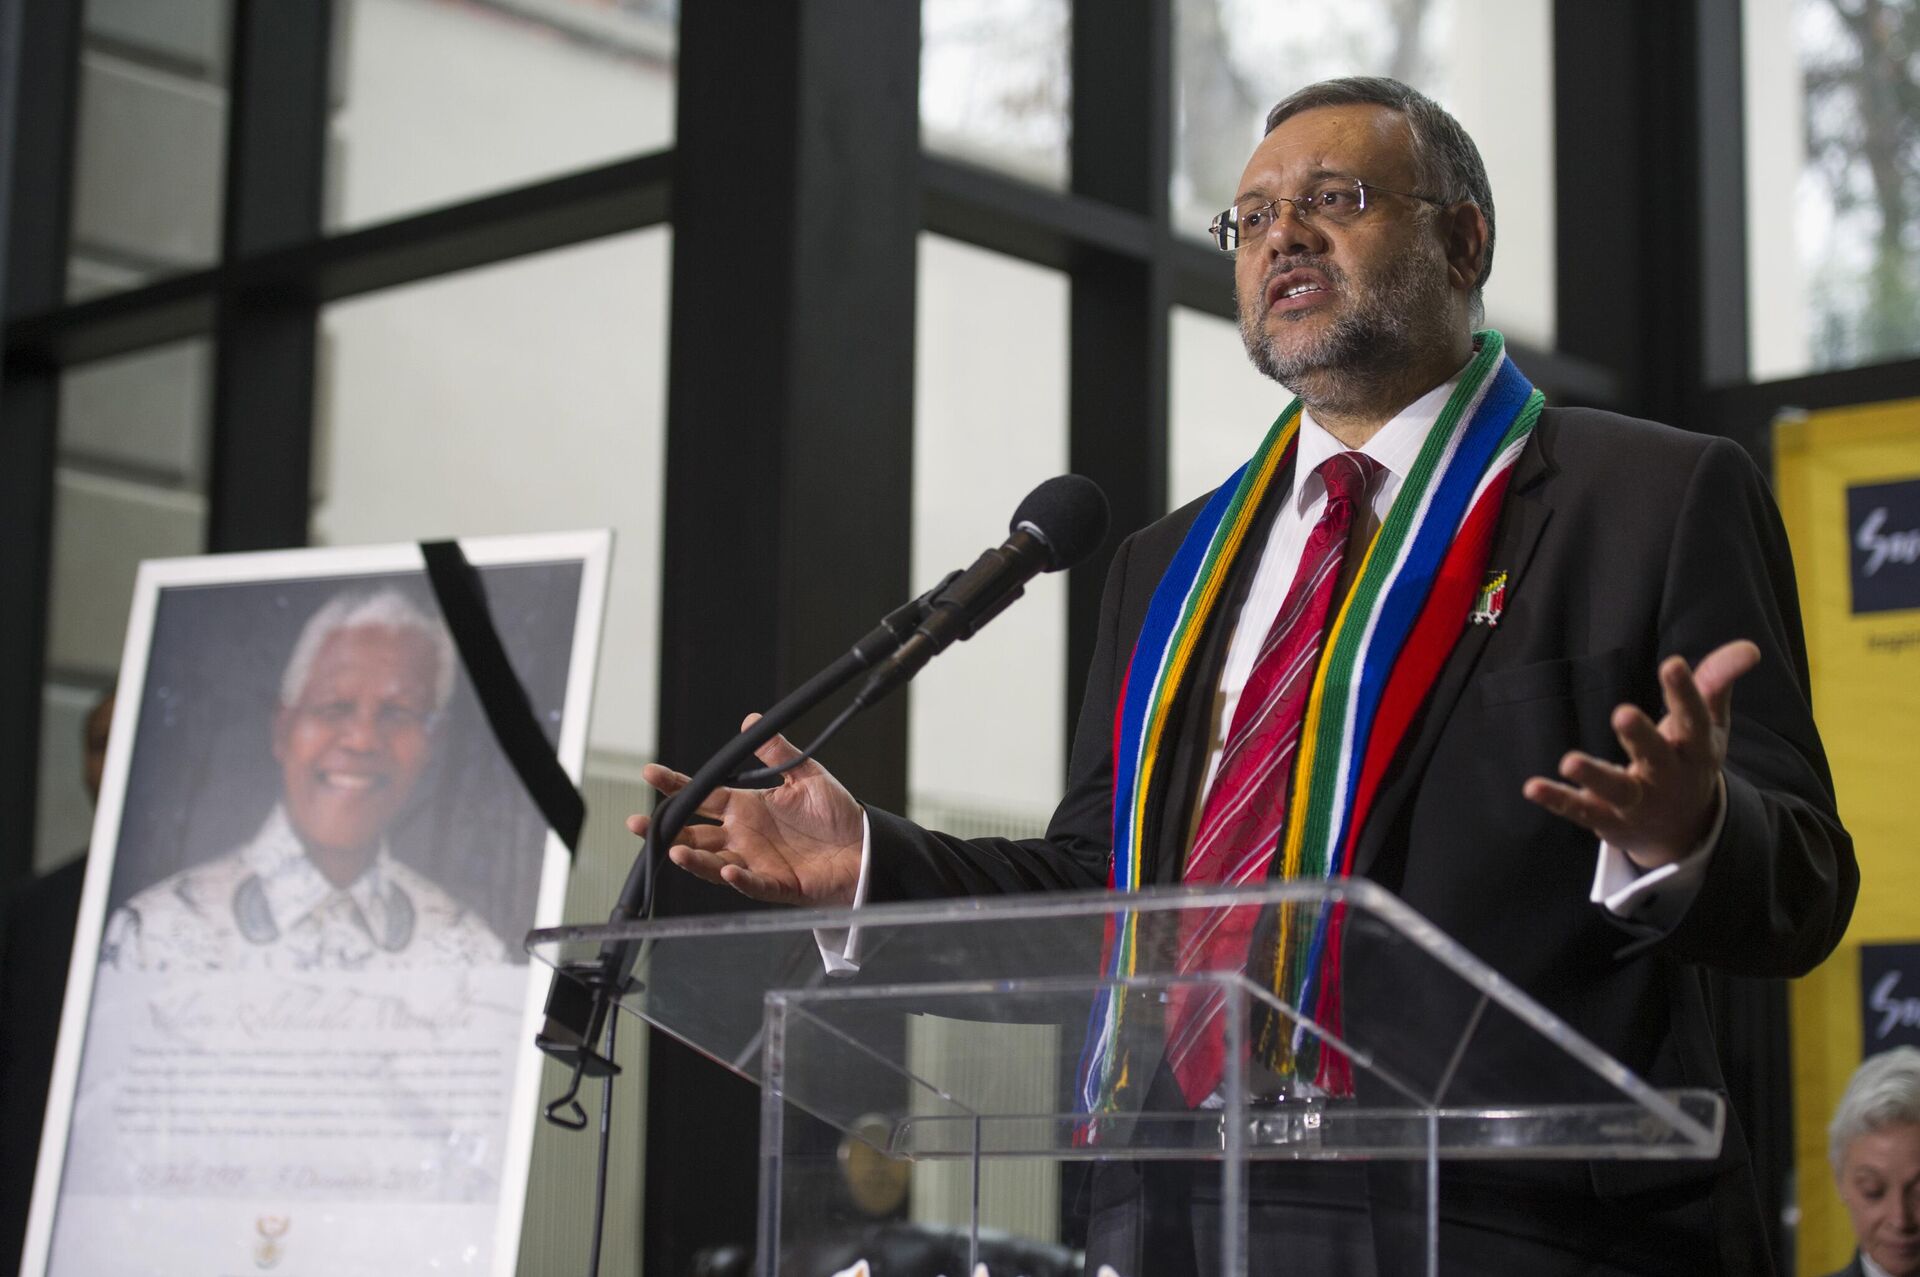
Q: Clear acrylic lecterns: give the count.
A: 1